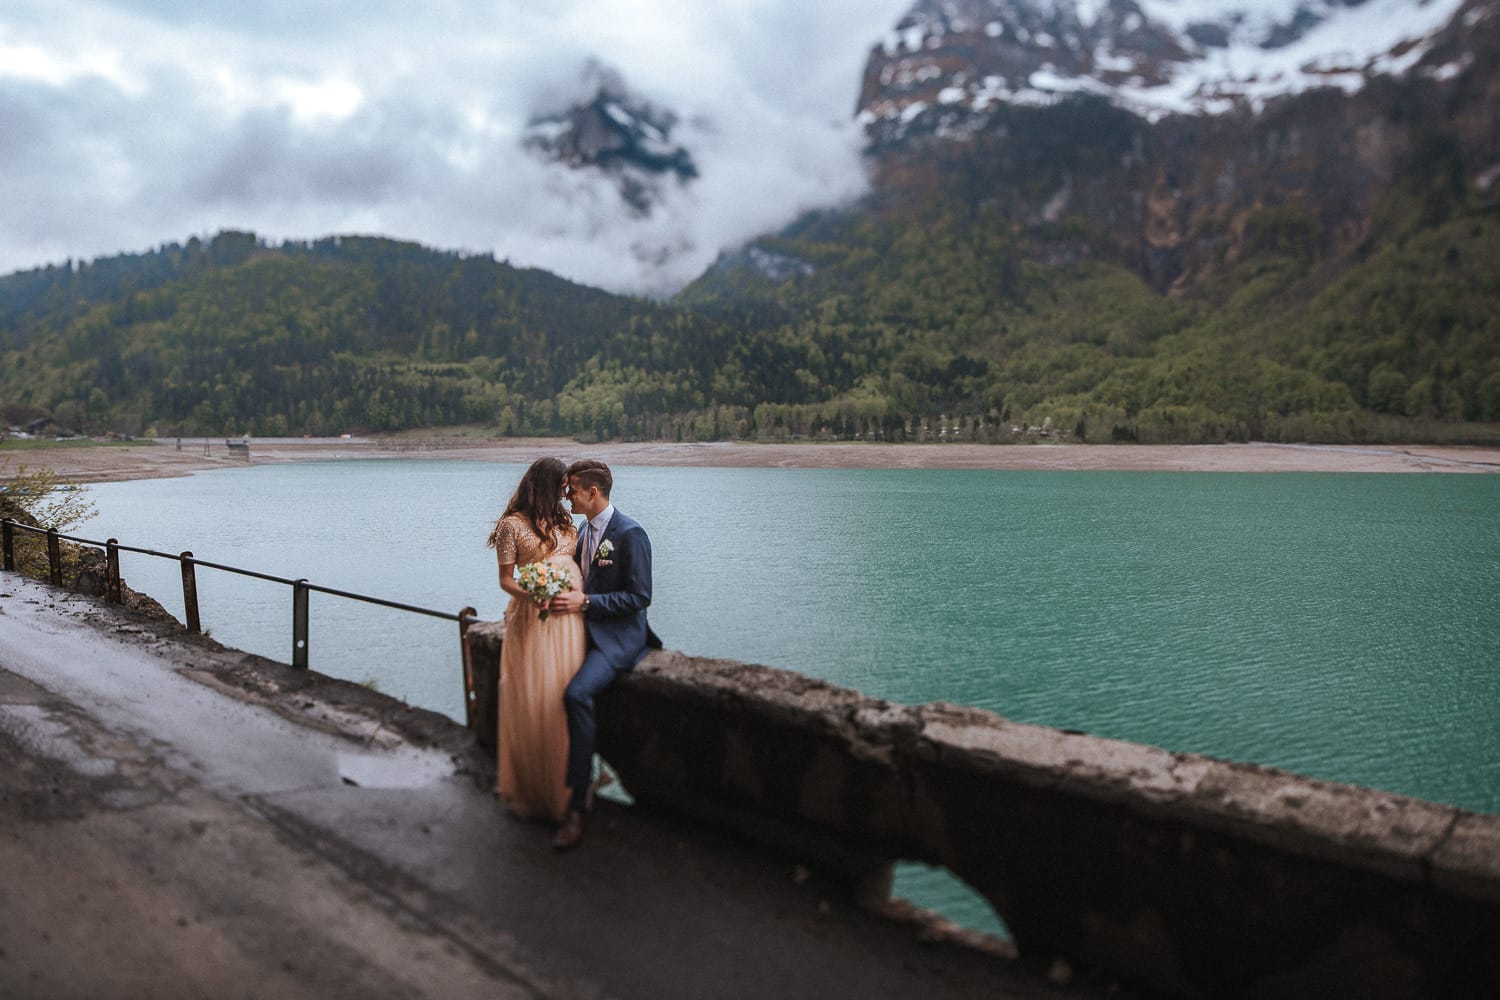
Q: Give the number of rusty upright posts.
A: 6